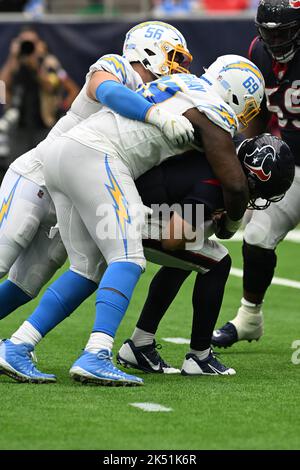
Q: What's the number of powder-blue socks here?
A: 3